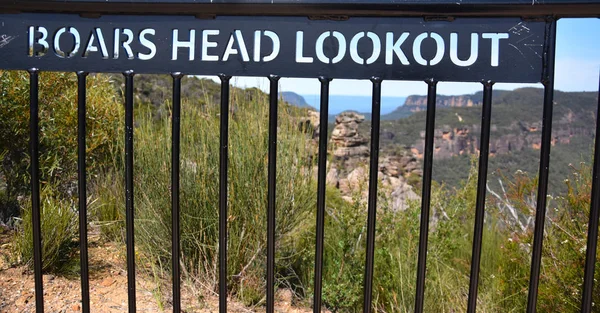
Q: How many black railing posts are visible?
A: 12